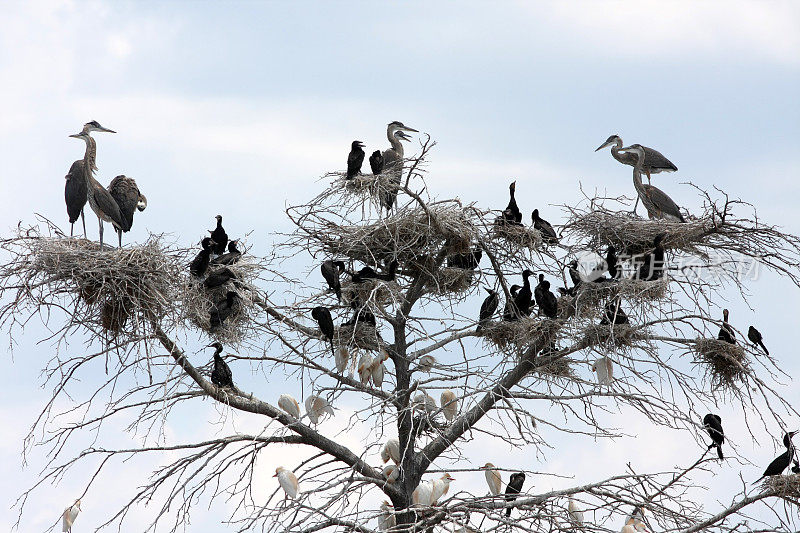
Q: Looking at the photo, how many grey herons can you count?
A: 7